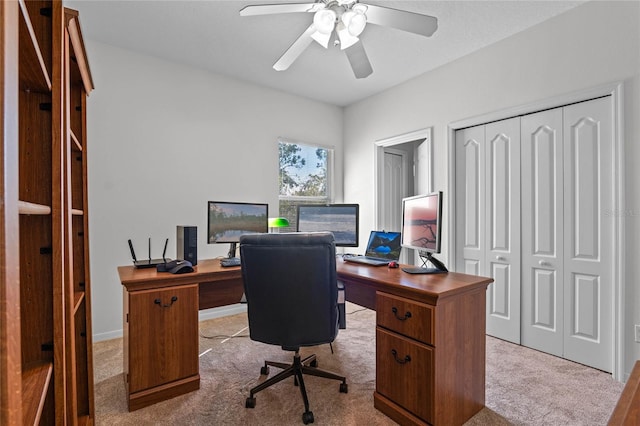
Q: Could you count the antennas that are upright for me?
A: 3